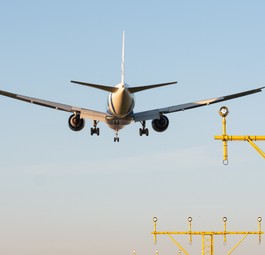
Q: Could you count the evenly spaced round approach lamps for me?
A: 4